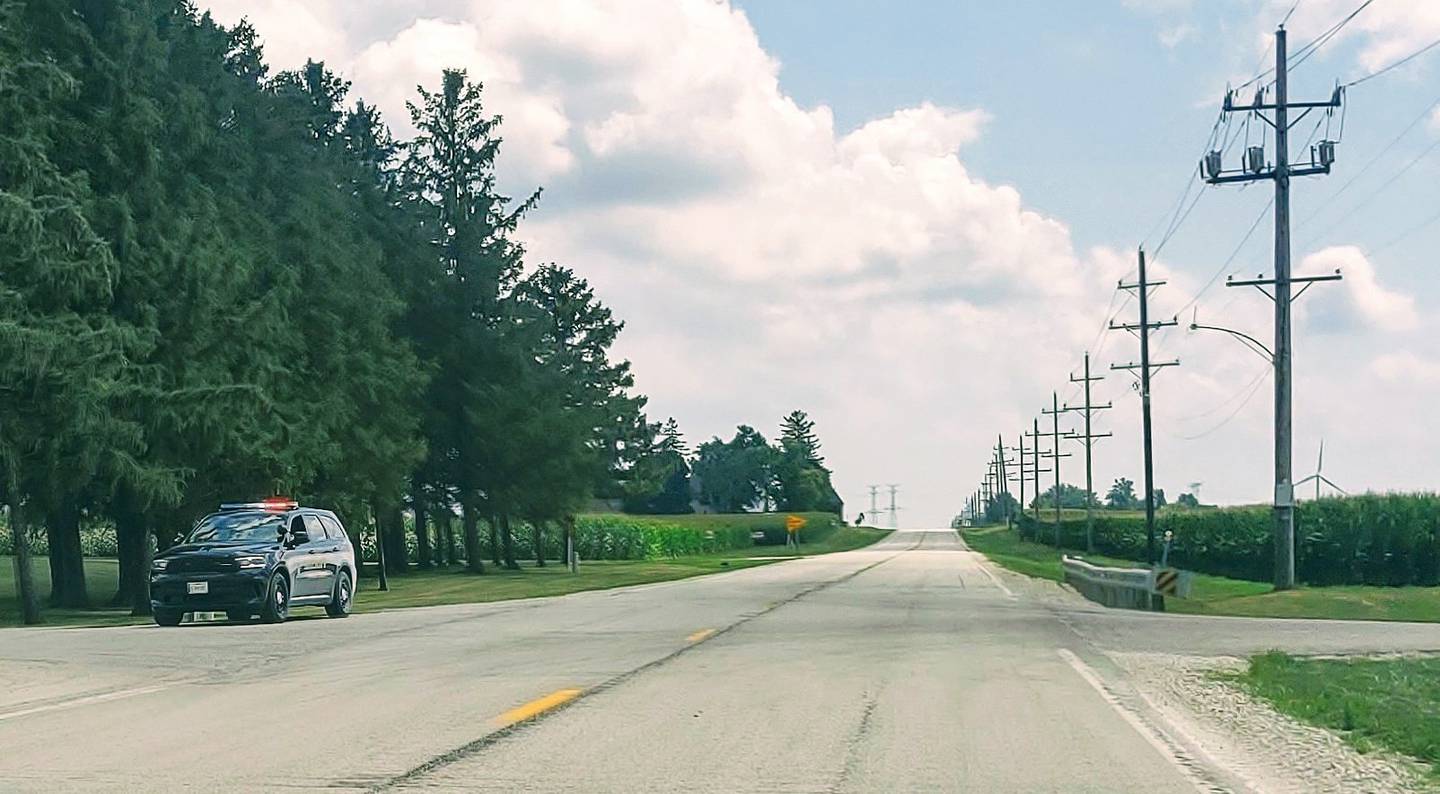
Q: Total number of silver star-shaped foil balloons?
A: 0